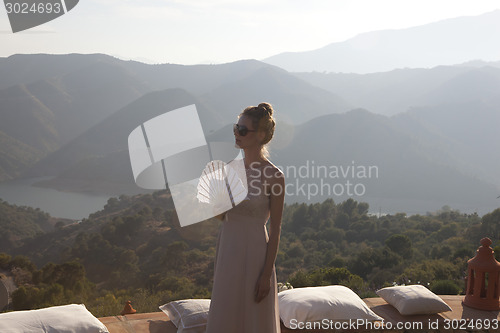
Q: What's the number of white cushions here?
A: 4